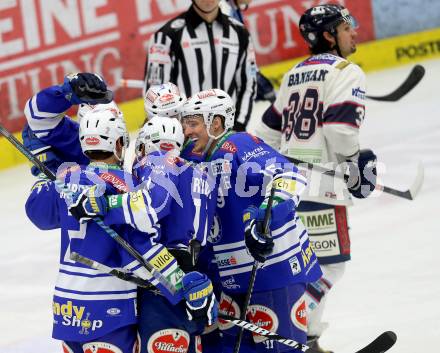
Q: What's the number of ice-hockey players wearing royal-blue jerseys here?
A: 5